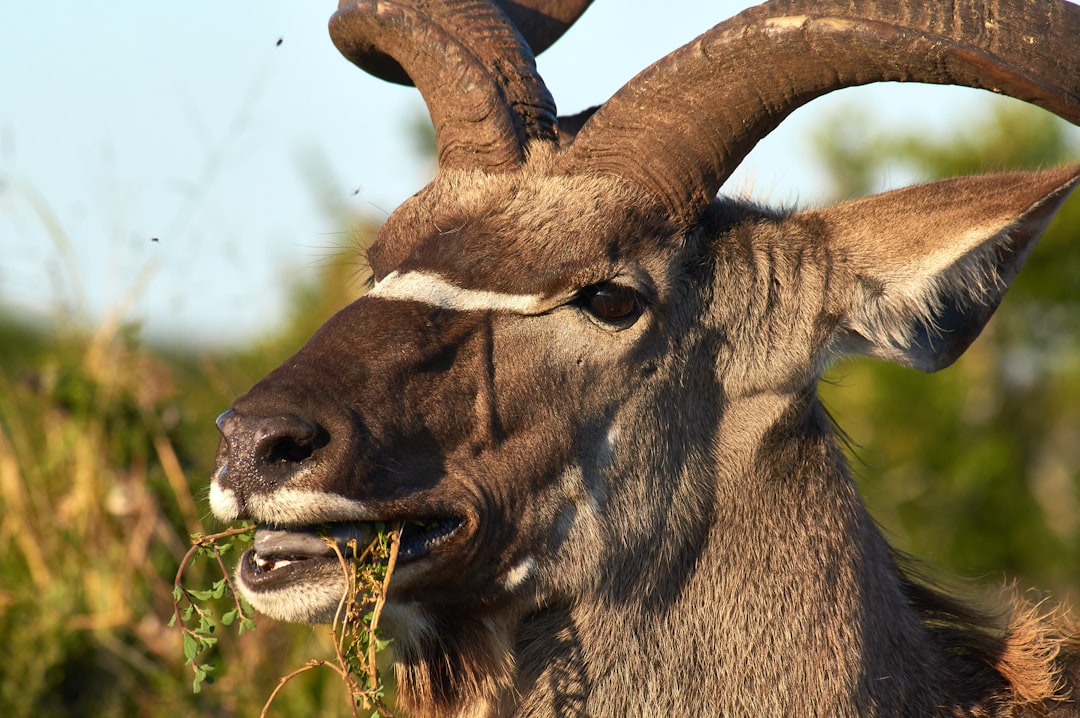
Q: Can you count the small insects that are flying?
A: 3